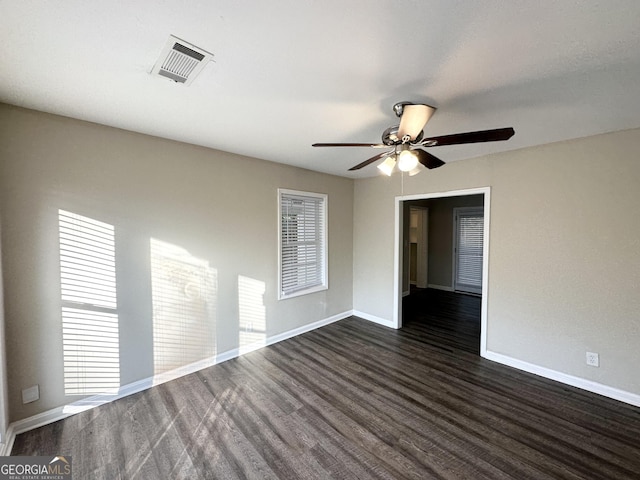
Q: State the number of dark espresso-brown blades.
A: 4